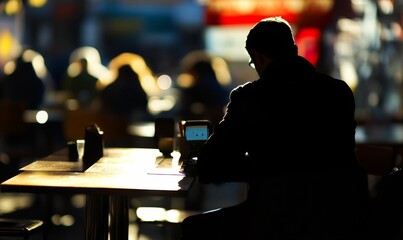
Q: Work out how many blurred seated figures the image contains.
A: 4